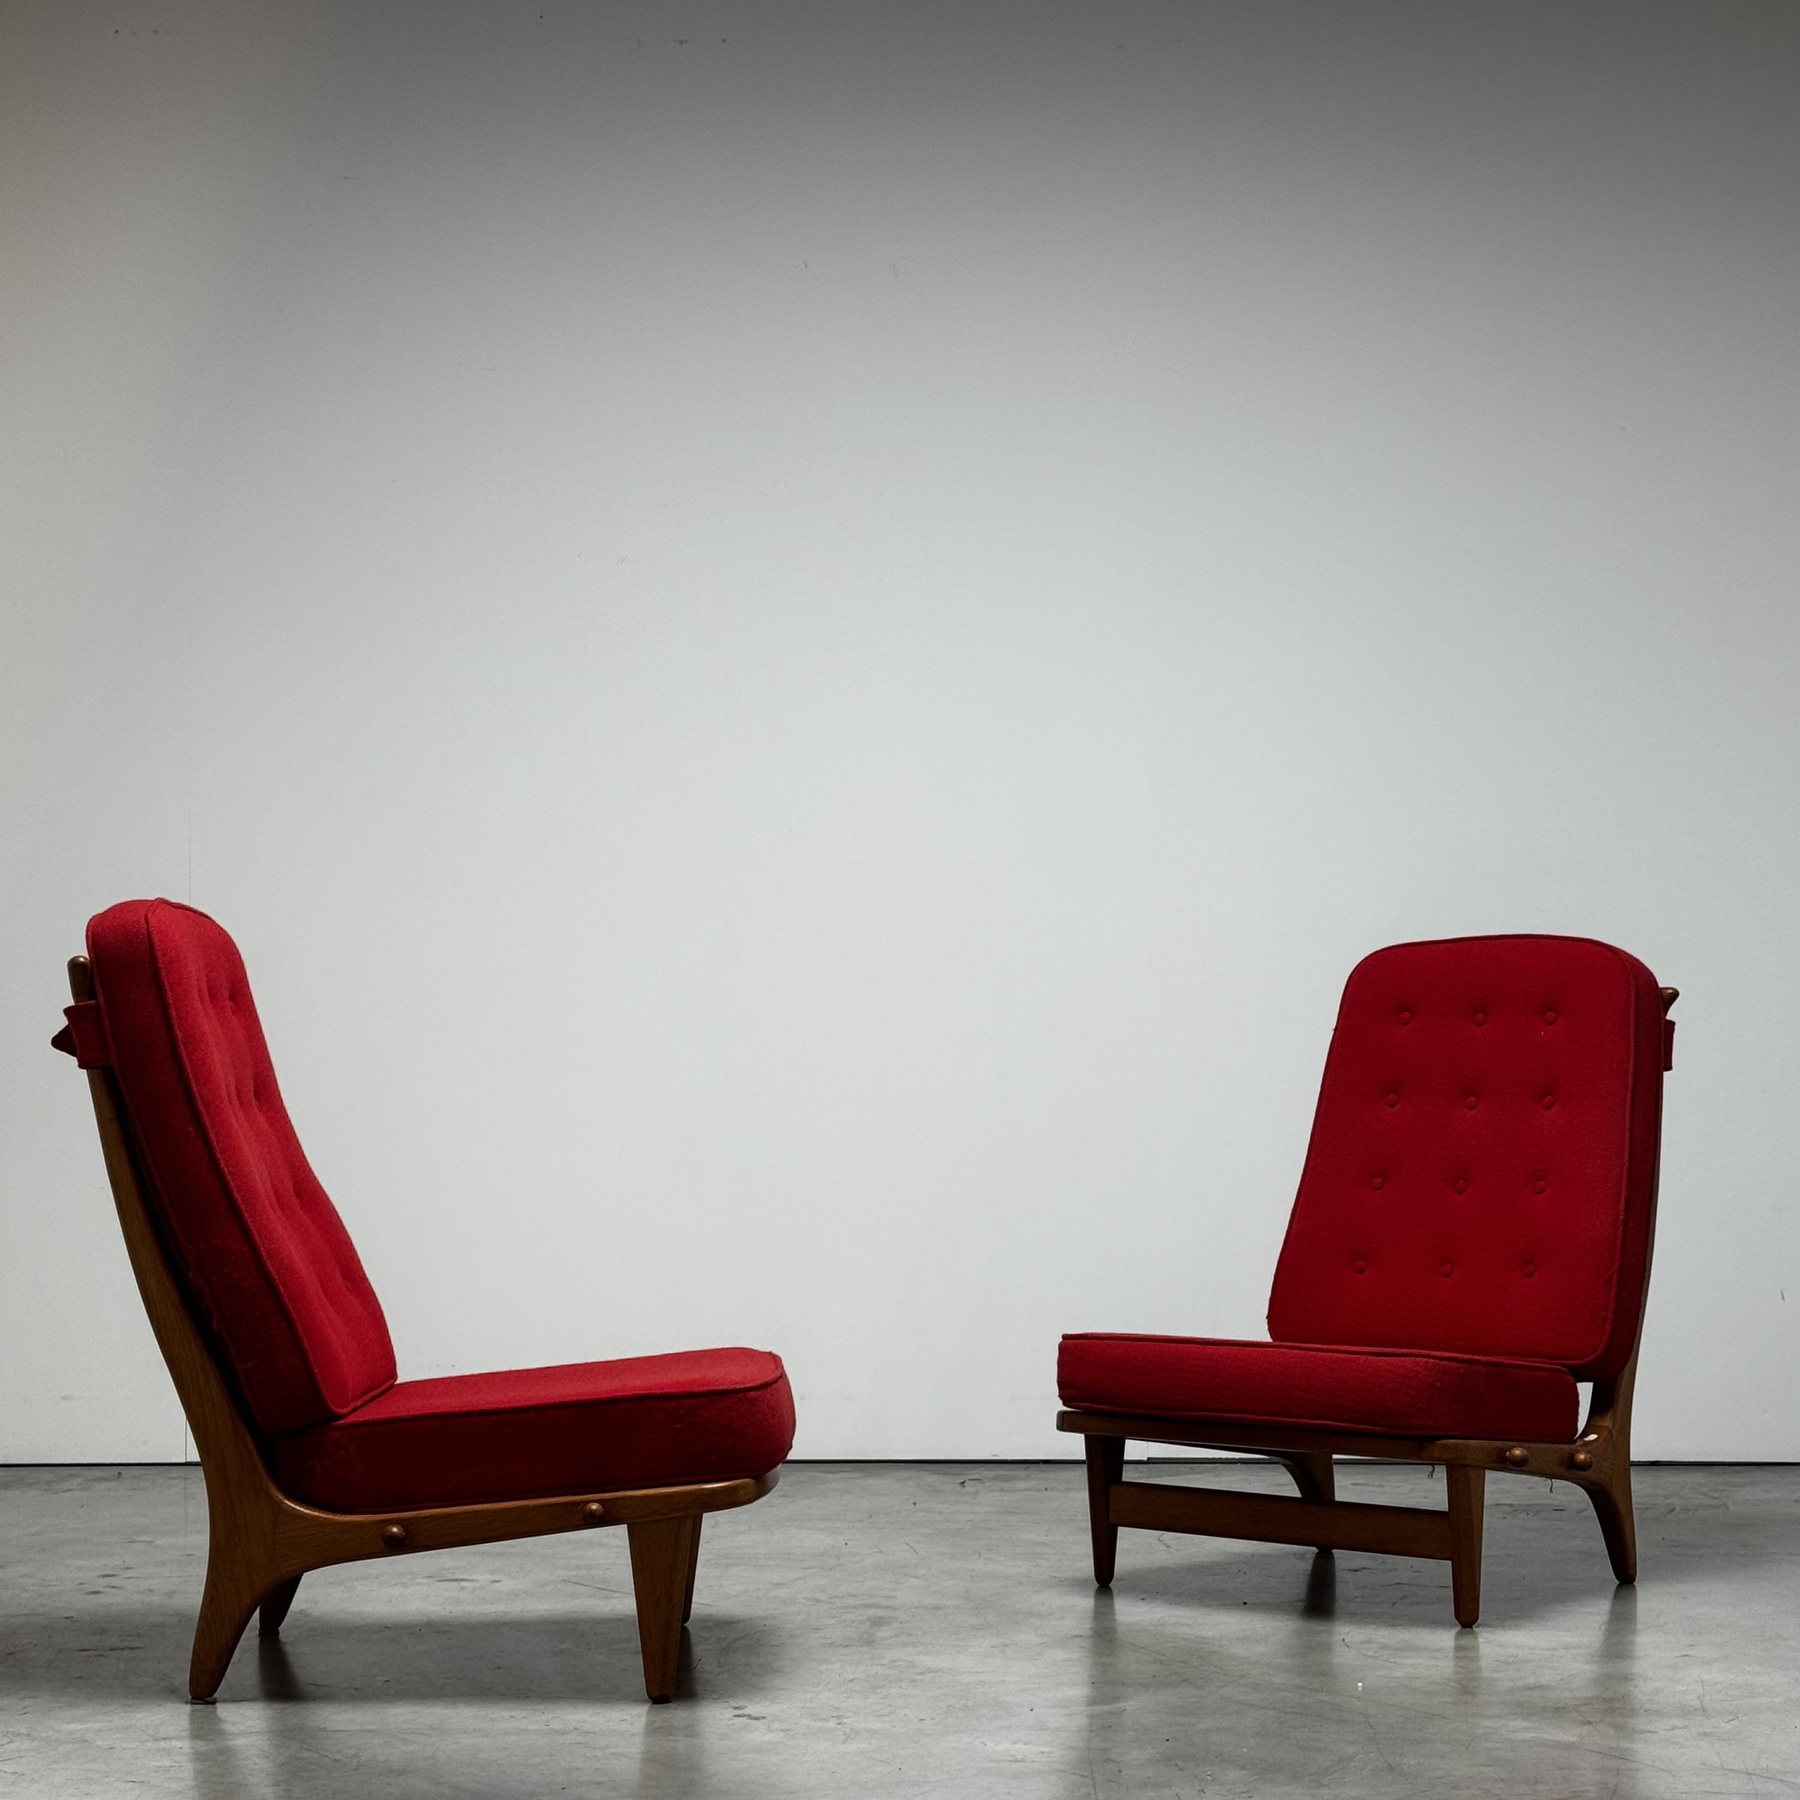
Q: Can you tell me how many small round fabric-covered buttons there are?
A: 12